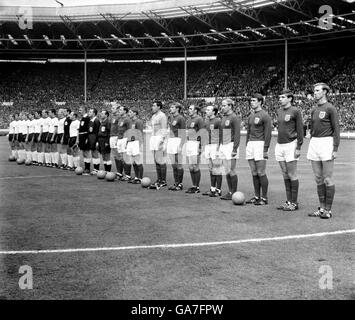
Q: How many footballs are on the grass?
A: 8